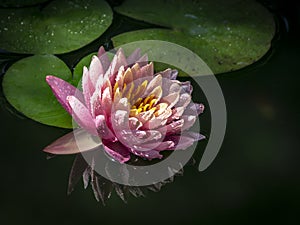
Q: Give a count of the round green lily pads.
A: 3